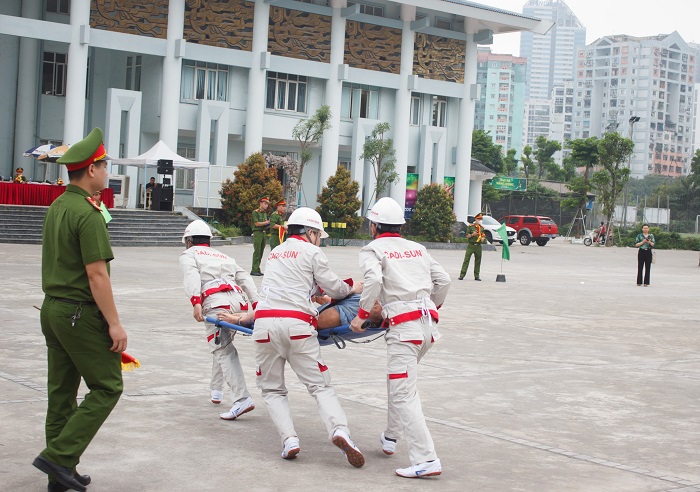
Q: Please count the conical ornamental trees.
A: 3